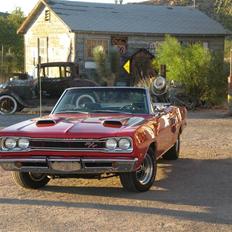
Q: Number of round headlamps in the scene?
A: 4